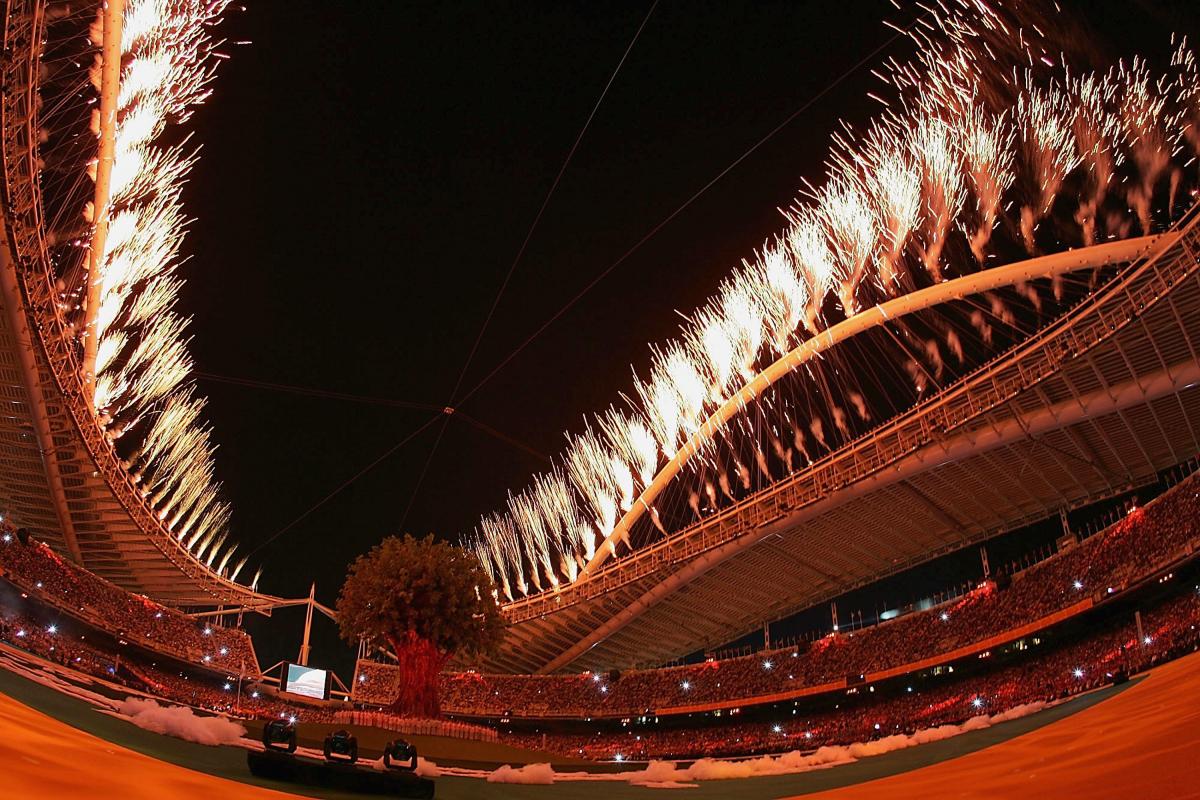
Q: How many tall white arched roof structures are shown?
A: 2